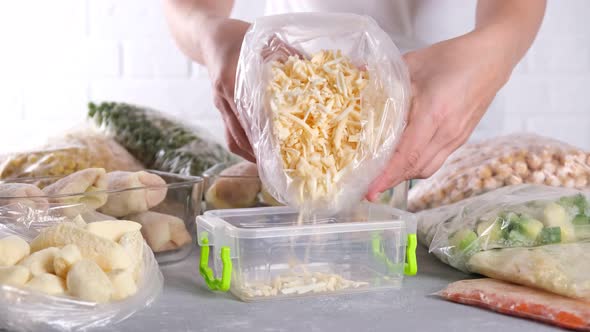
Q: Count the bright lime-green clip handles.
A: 2